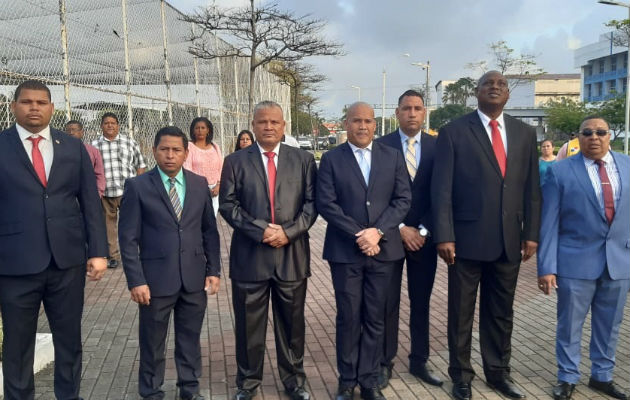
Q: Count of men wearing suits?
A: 7